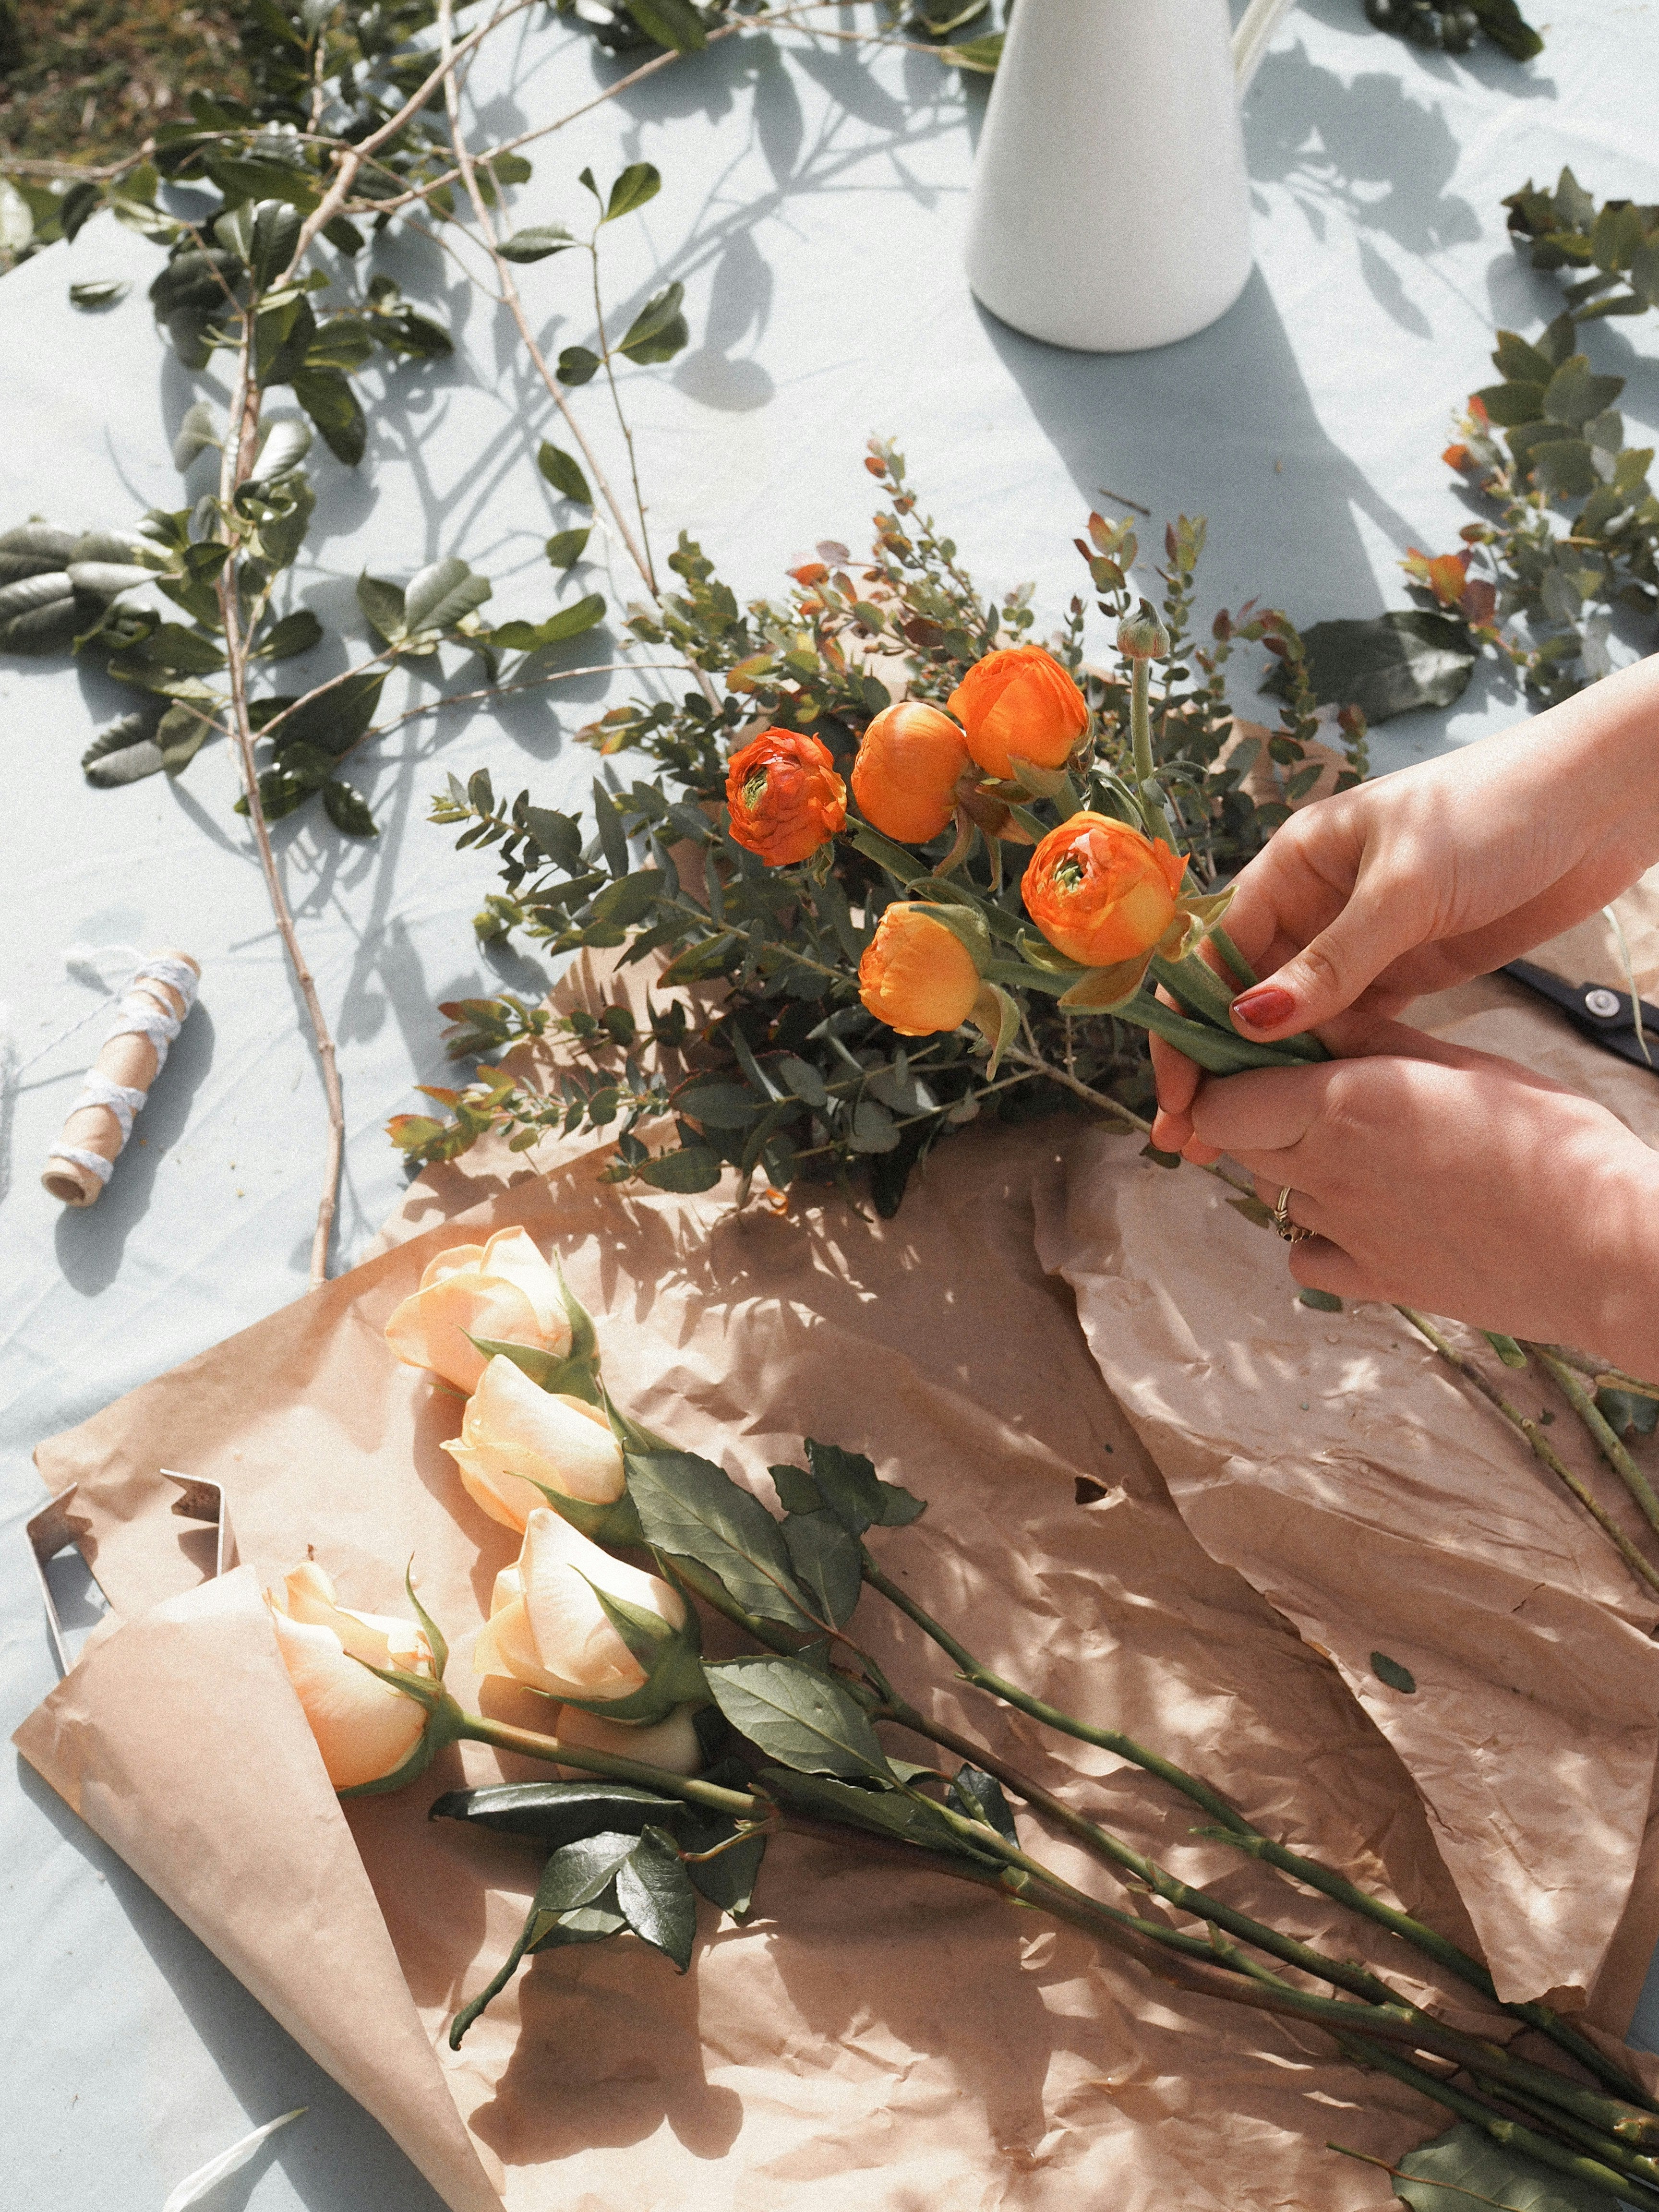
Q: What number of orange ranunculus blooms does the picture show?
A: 5